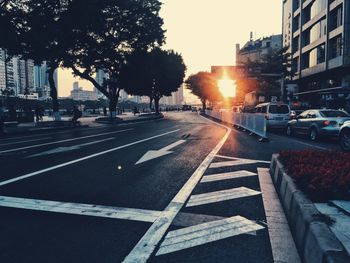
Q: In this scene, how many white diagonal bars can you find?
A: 4